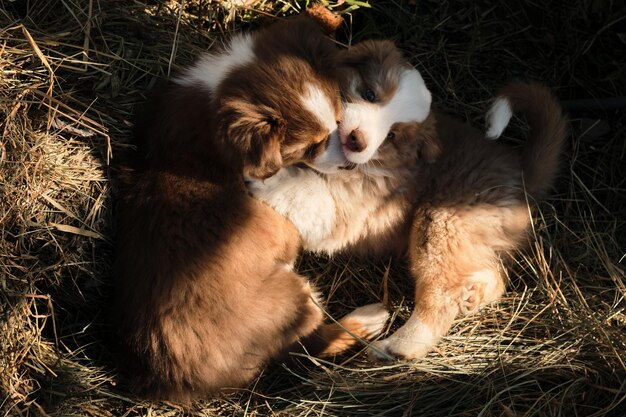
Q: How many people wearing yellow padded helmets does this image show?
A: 0